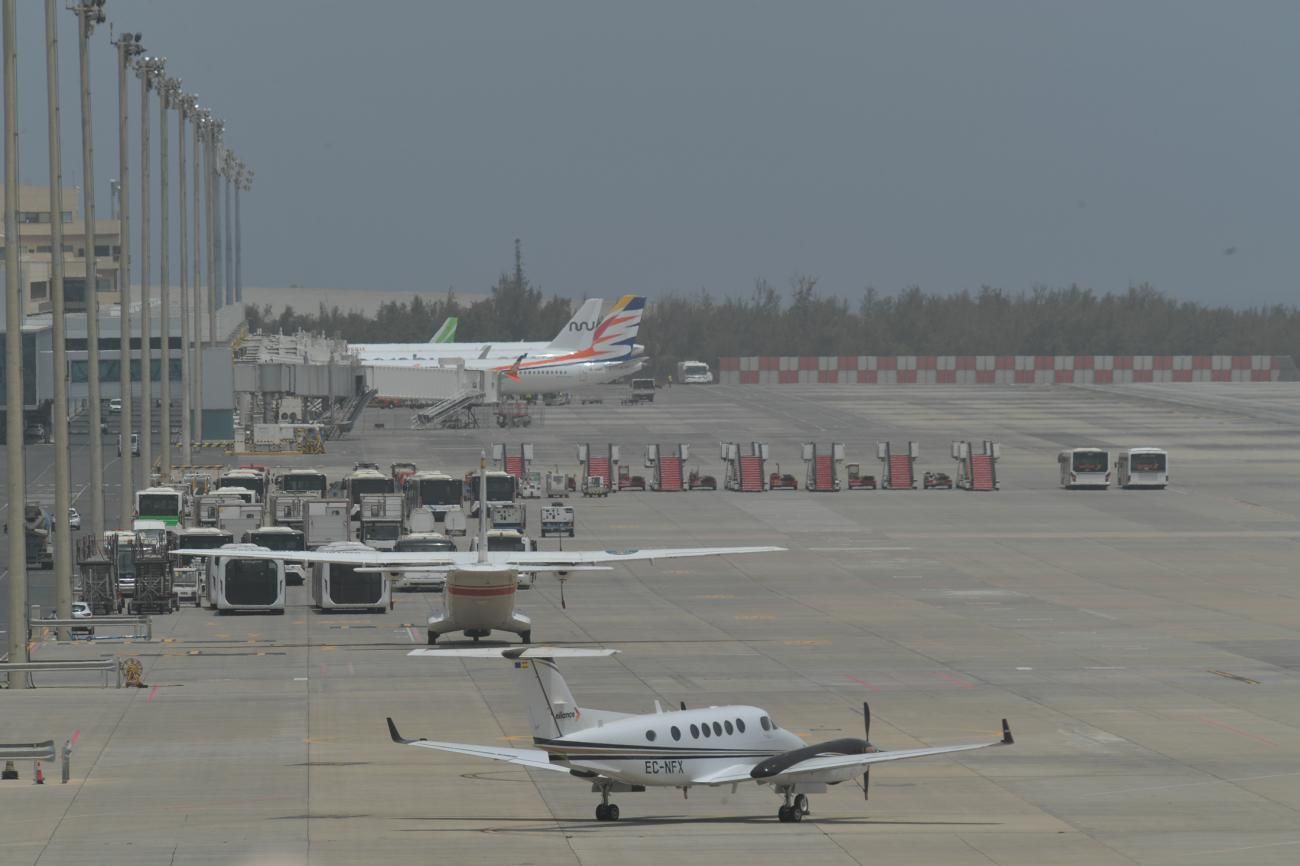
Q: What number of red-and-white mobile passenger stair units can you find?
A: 7